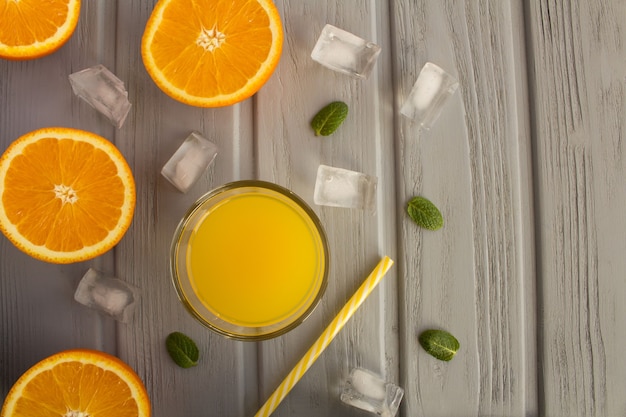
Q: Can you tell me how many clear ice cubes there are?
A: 7